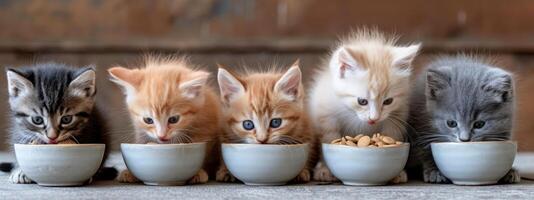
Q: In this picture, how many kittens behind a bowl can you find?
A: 5